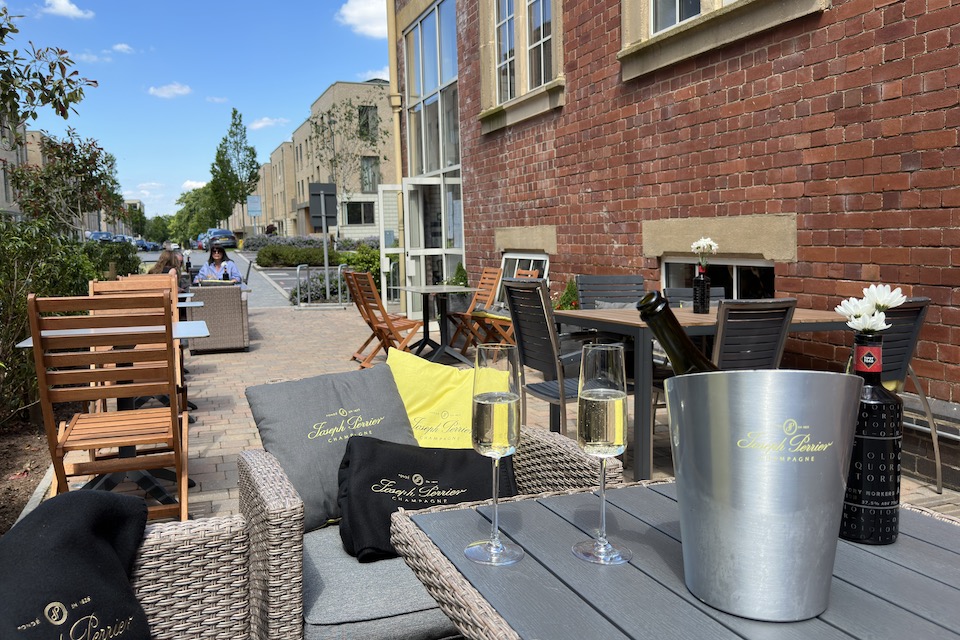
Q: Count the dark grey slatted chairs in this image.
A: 5